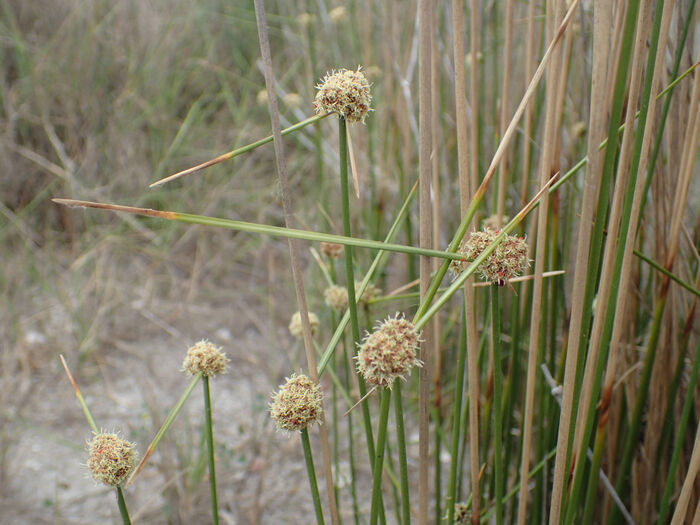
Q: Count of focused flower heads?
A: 6